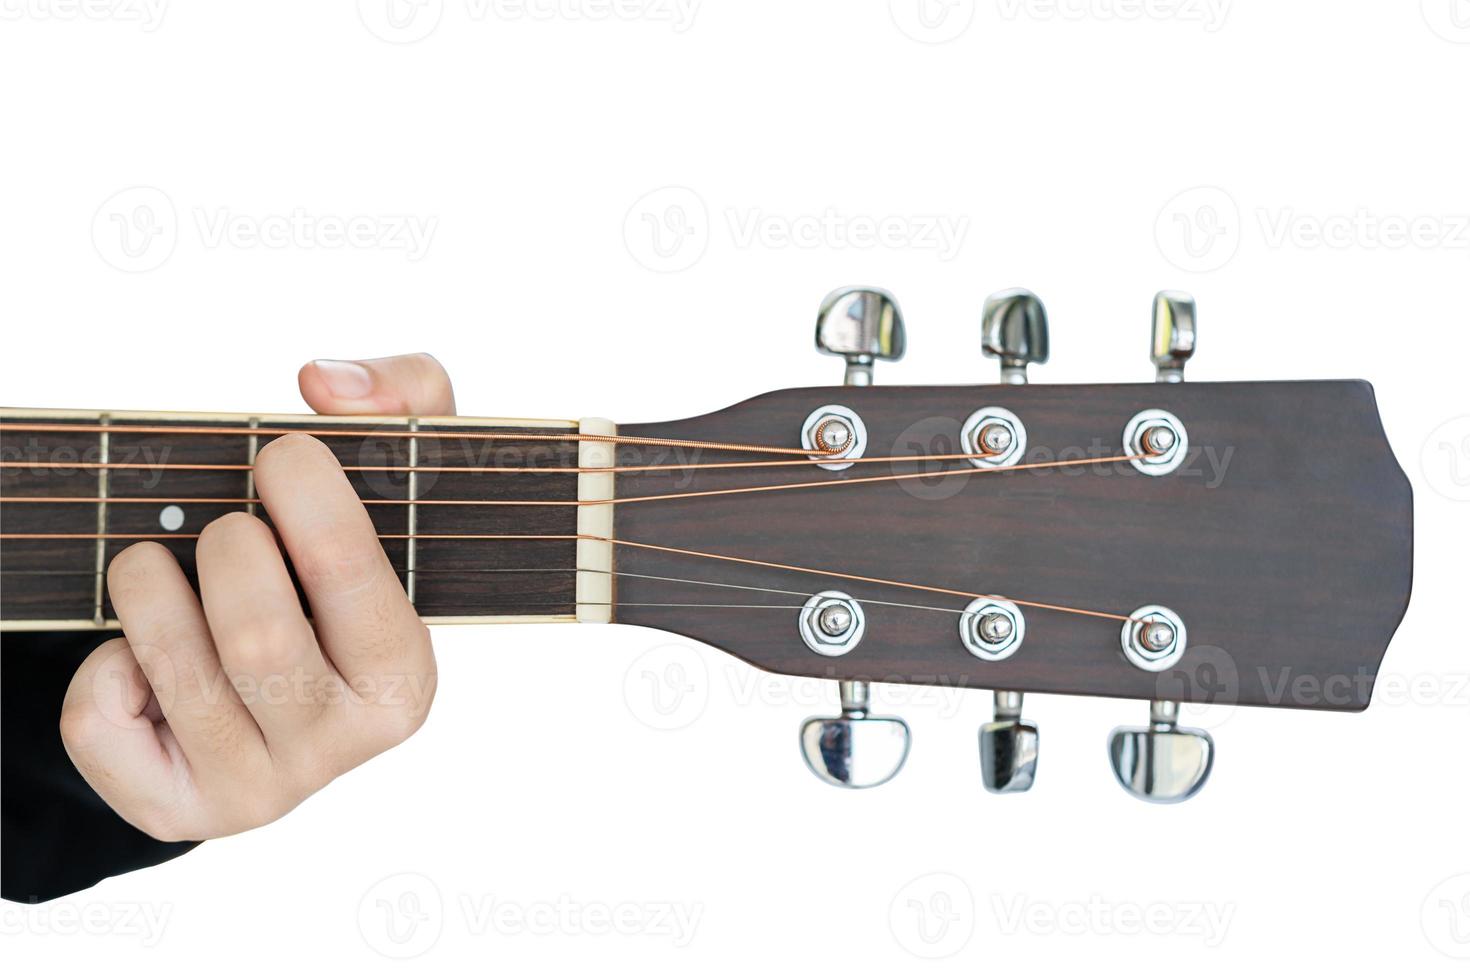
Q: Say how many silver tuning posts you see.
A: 6